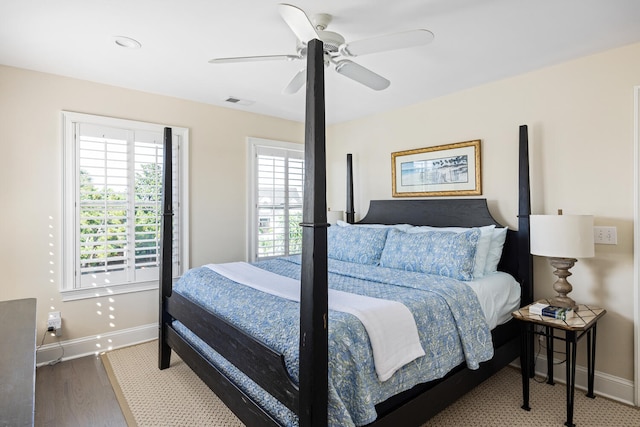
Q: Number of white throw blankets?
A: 1